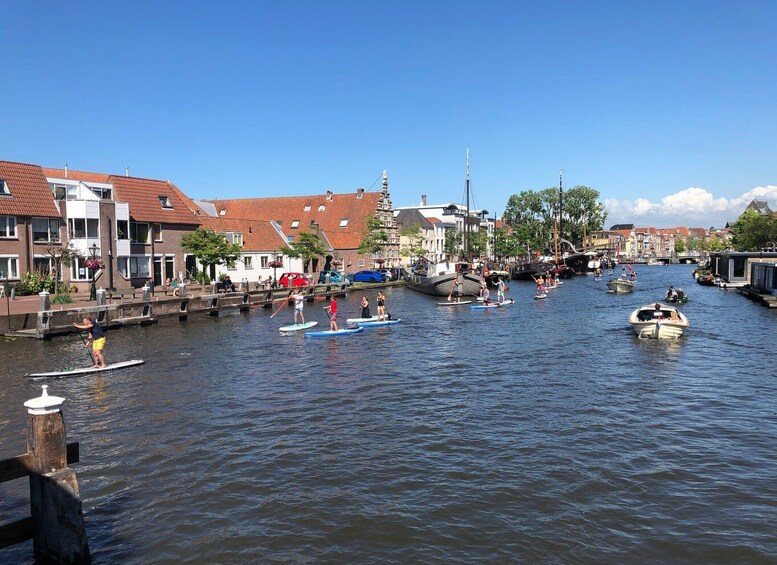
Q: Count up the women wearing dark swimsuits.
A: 2